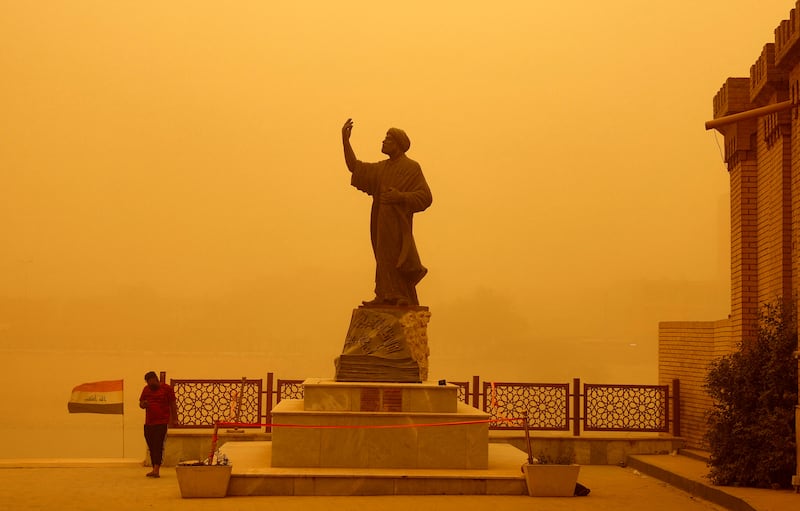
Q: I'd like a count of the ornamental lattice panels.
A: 5